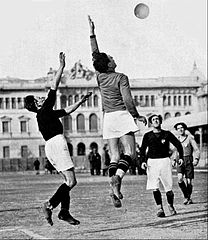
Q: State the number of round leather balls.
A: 1